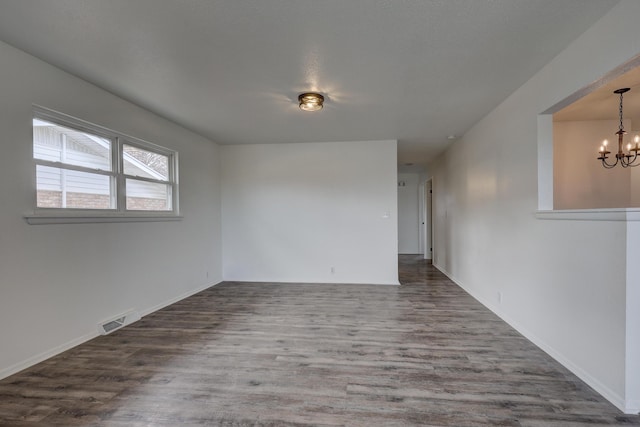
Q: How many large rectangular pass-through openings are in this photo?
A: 1